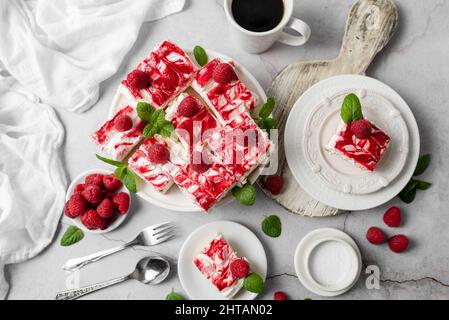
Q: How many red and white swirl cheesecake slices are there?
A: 9